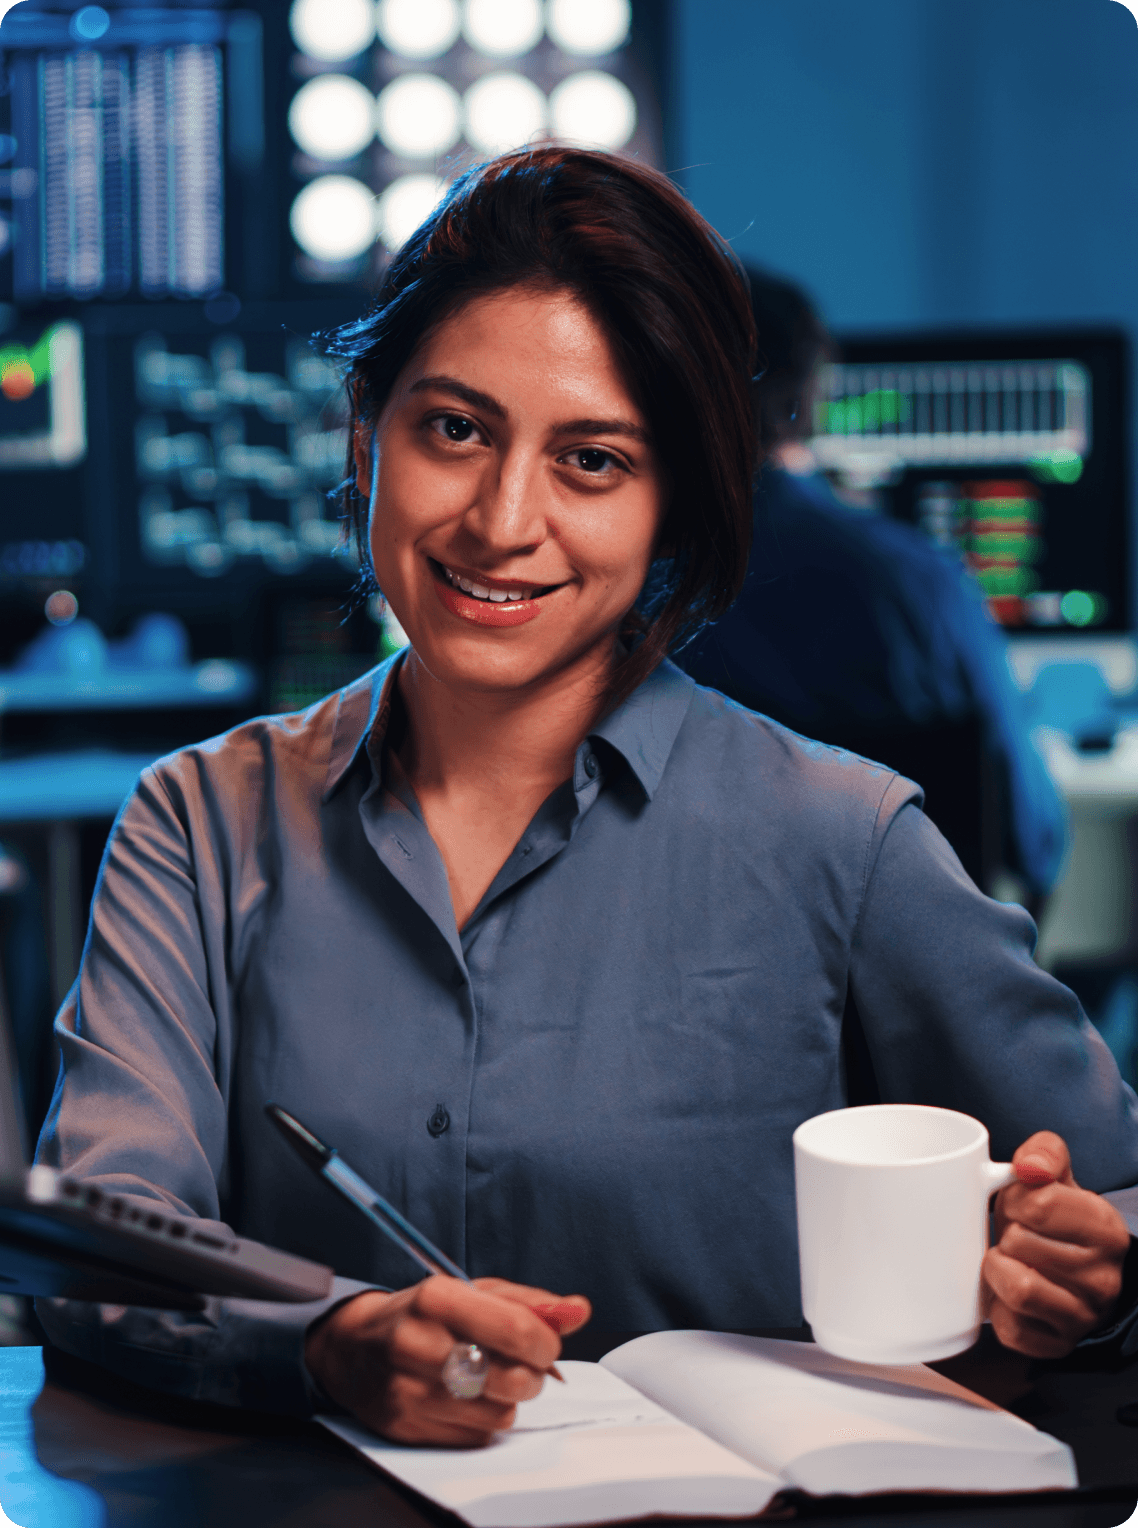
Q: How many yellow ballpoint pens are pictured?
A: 0